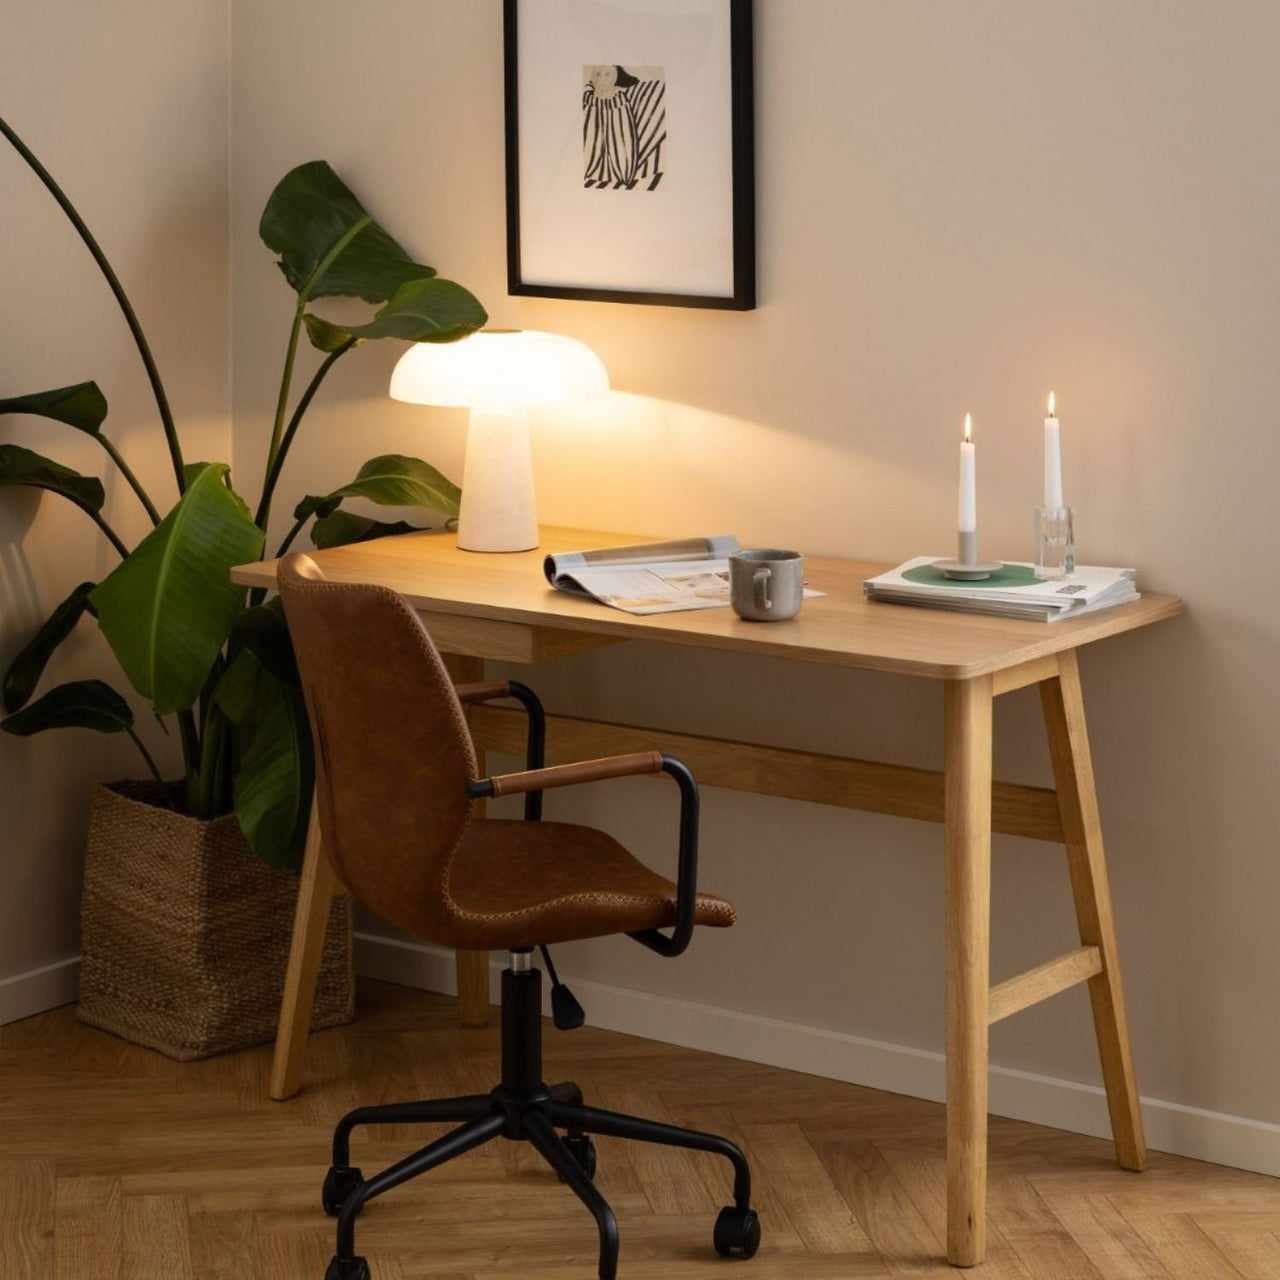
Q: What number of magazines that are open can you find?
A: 1